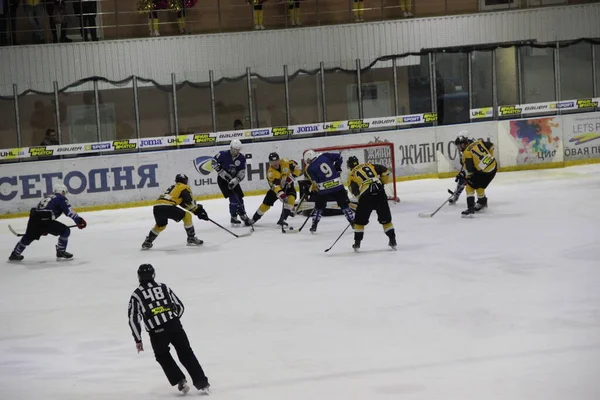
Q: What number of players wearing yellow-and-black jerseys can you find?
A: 4